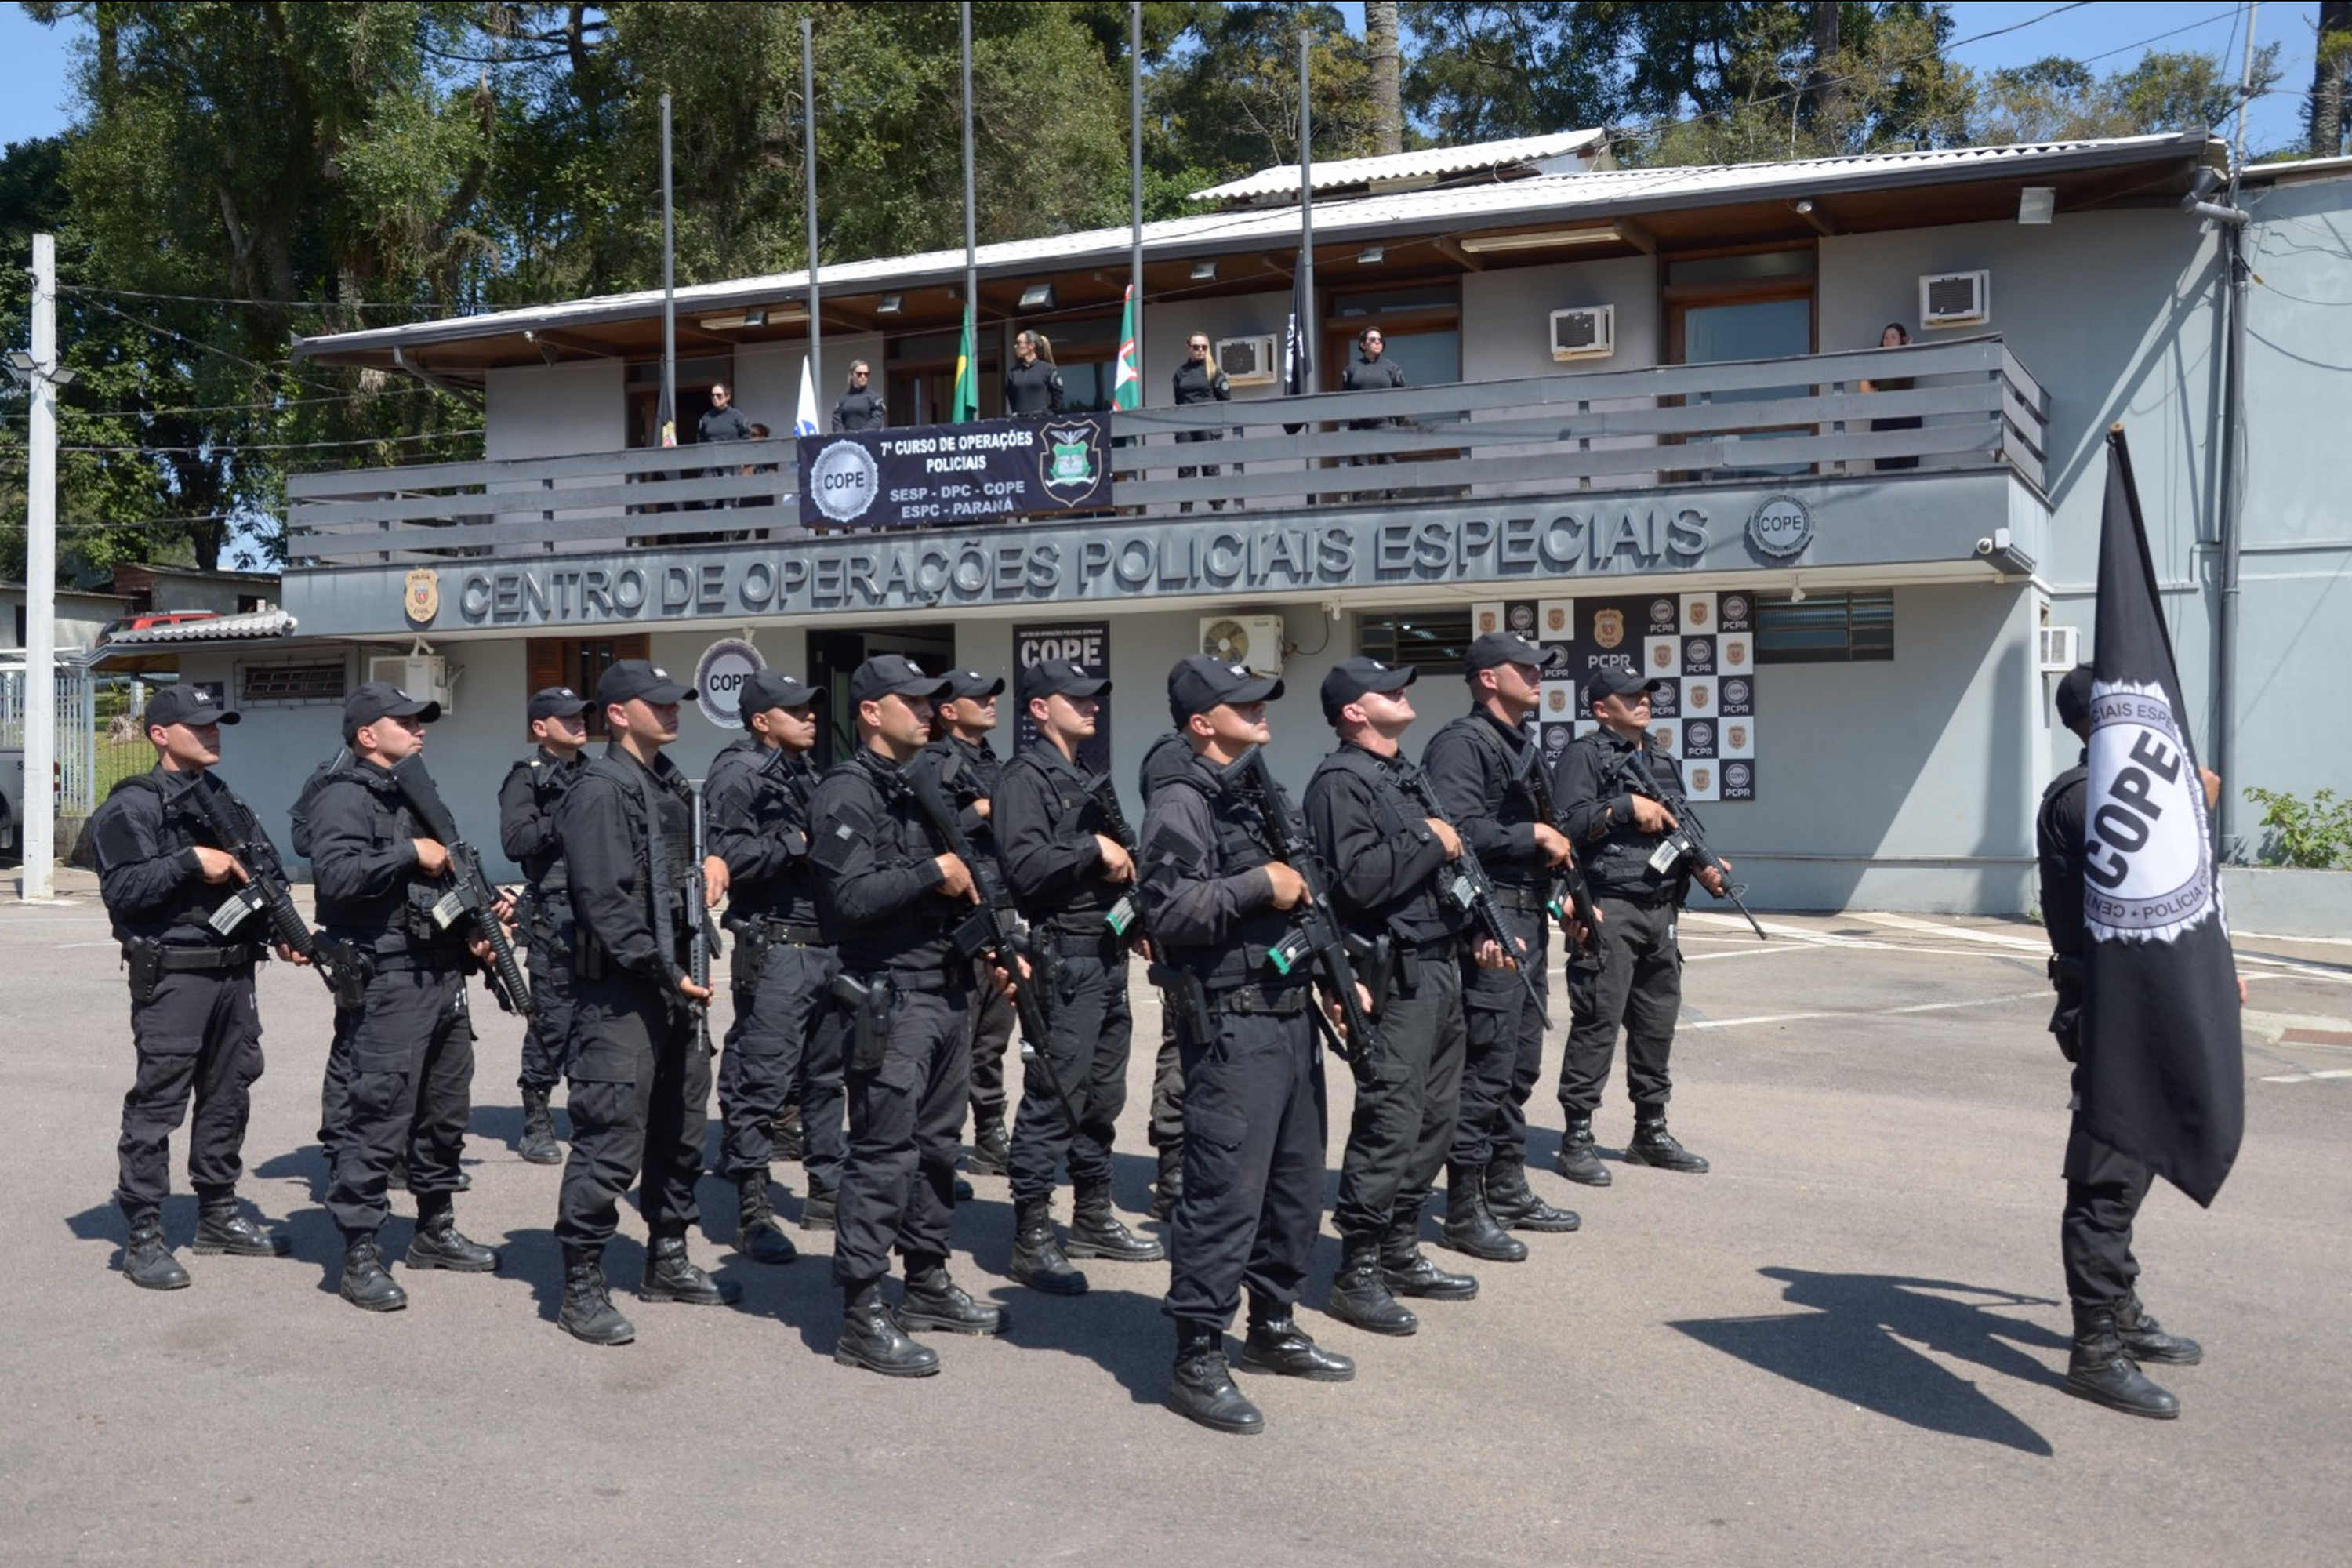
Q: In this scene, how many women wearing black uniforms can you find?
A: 5